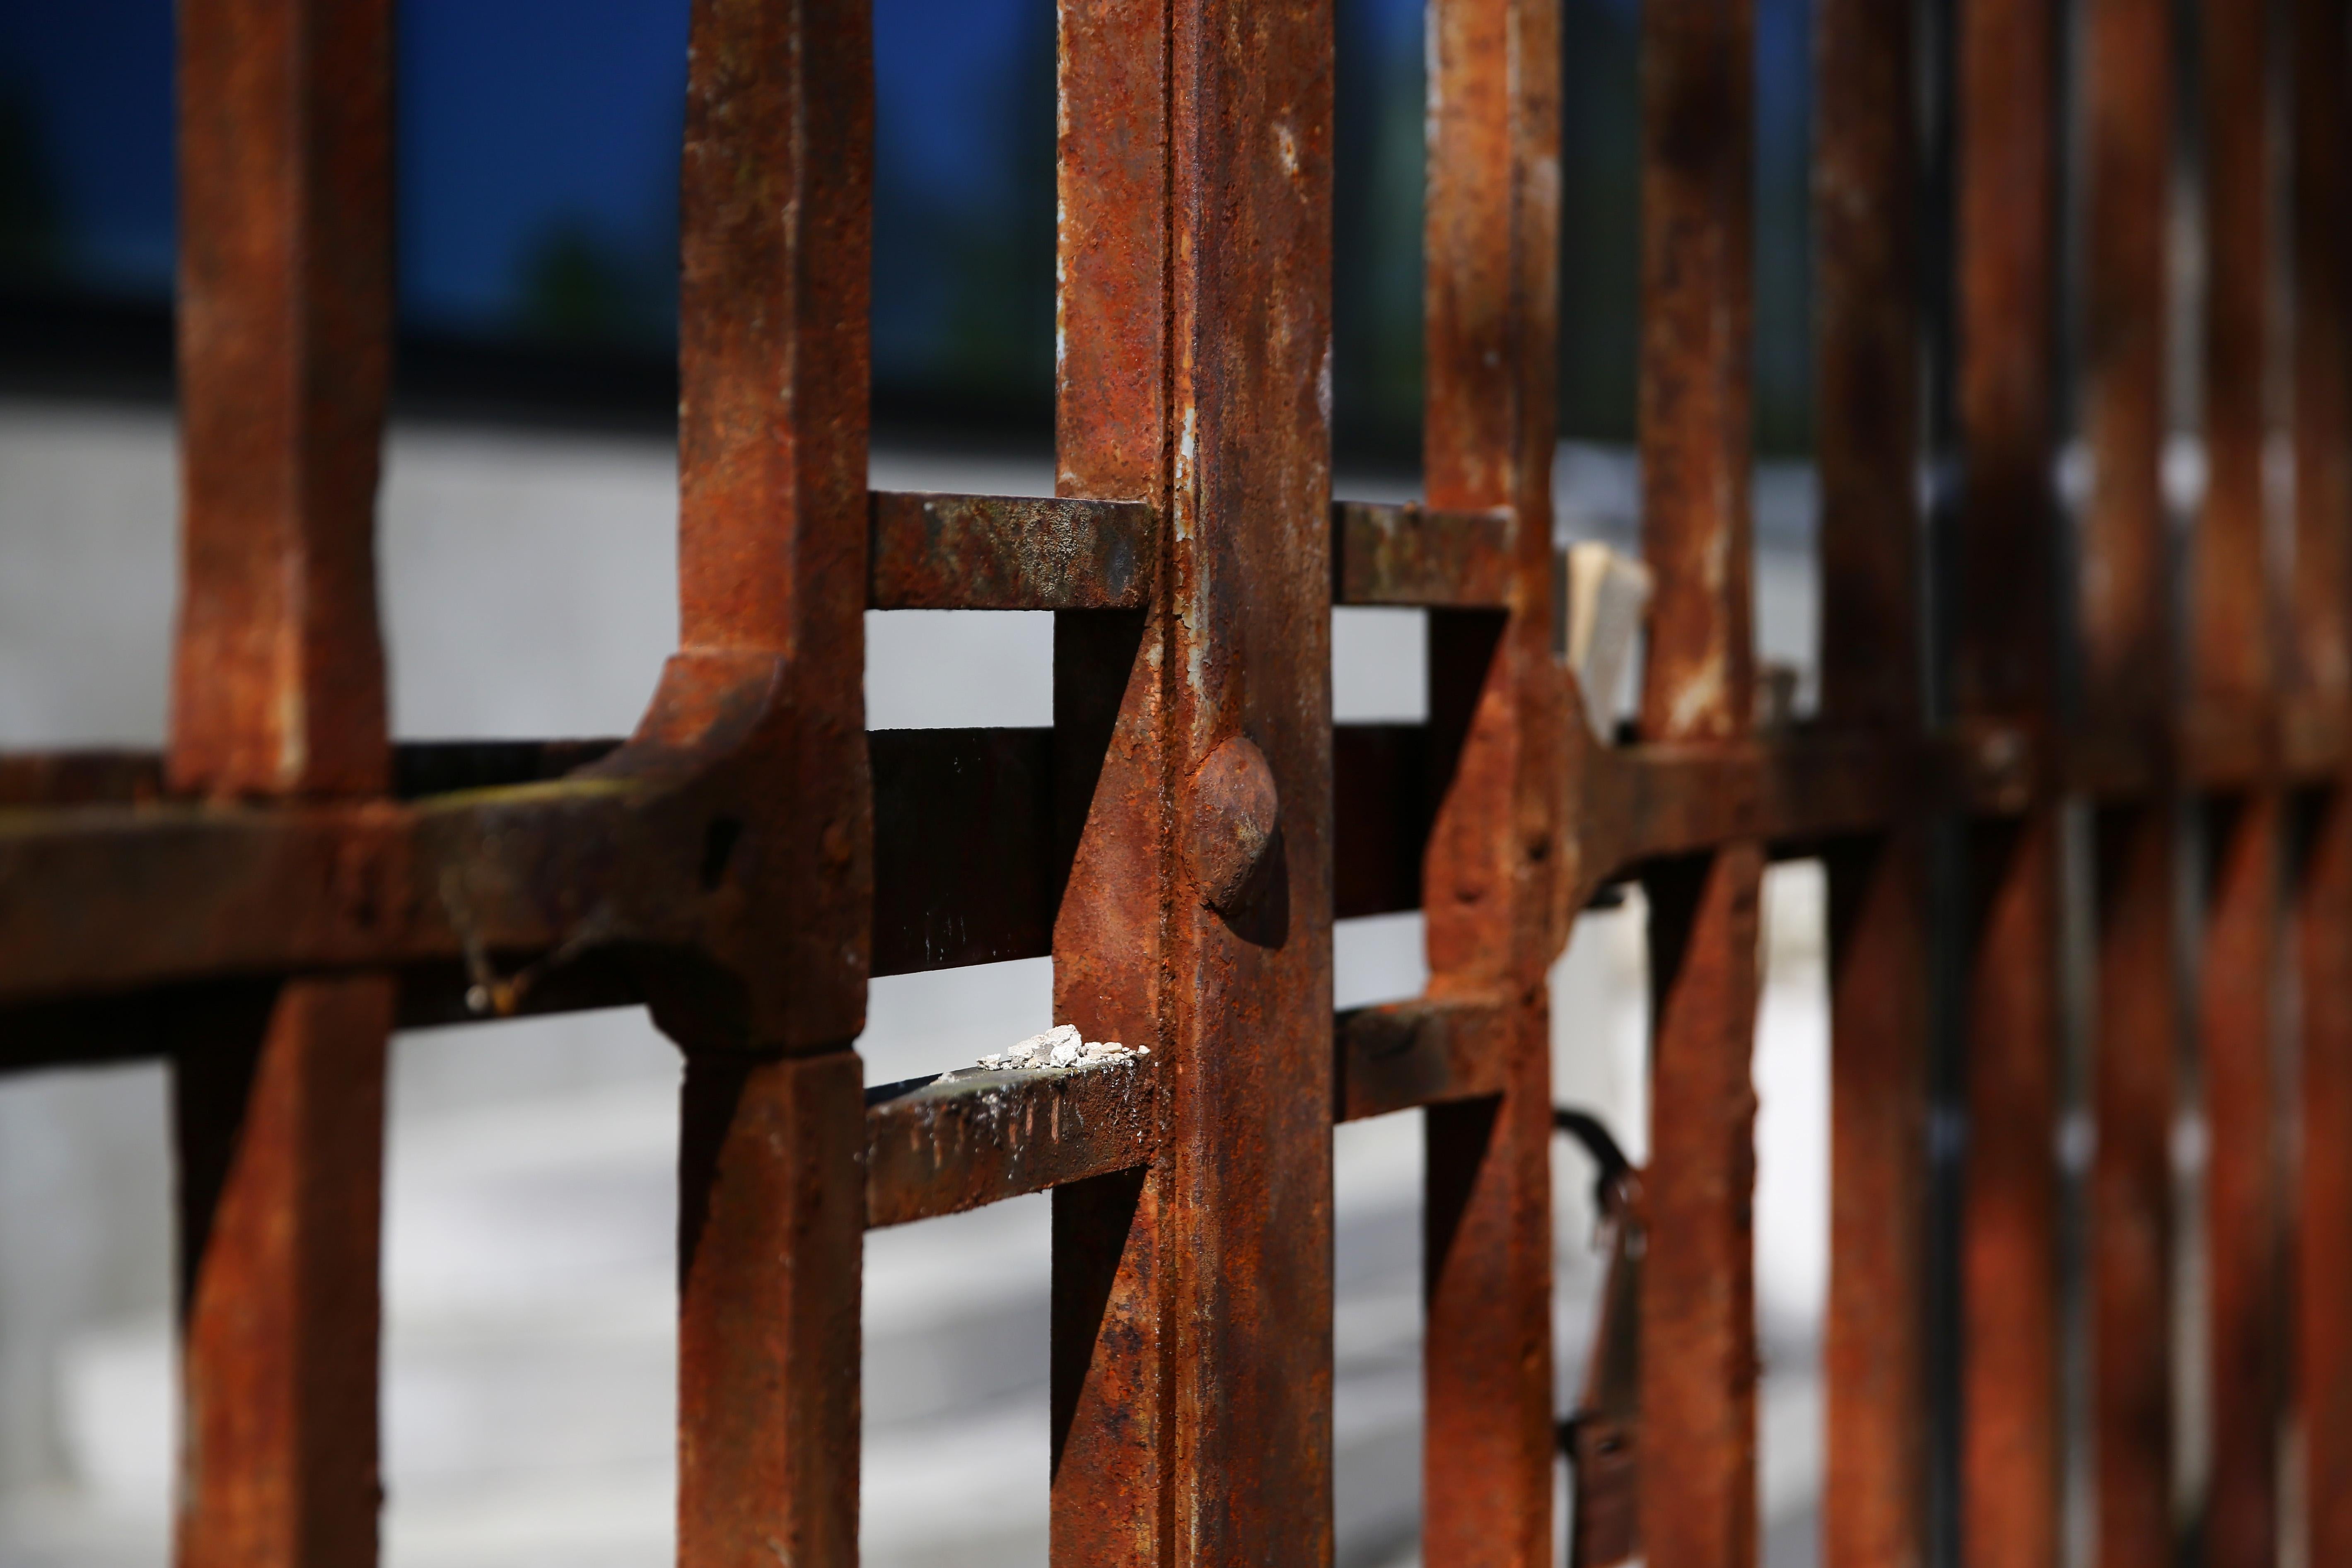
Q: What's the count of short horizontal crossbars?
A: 4